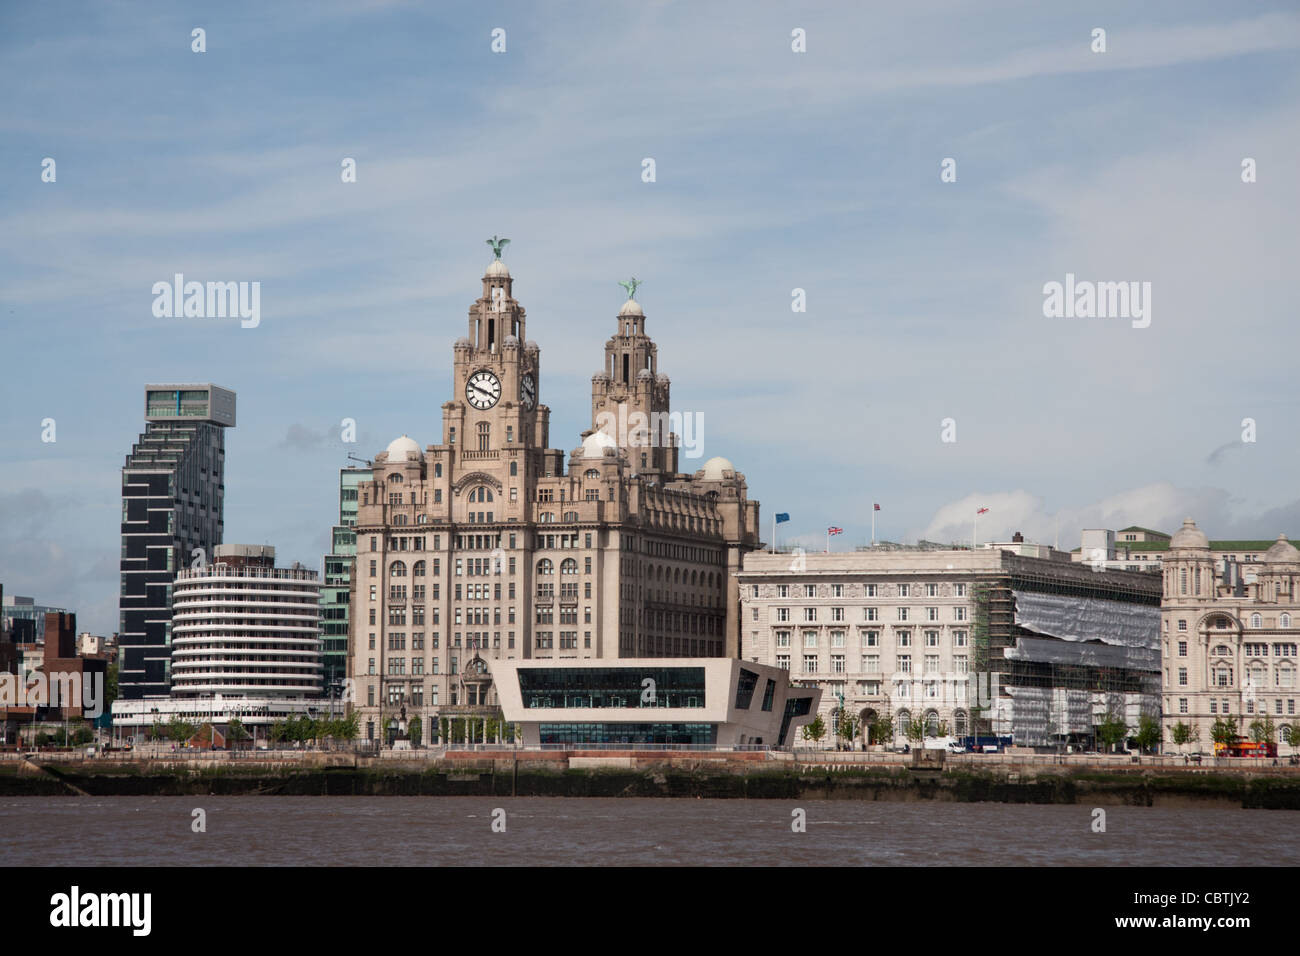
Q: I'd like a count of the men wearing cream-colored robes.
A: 0